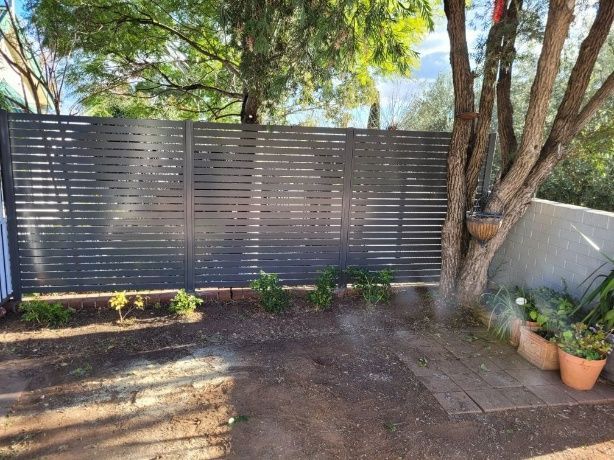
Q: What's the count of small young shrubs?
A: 6